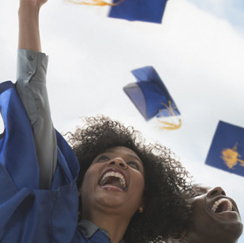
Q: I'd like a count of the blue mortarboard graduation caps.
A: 3